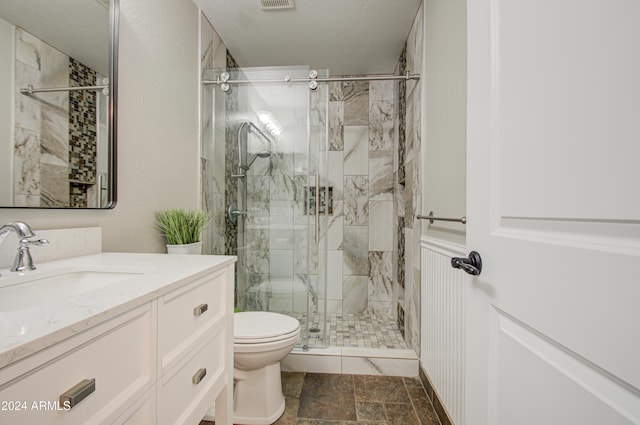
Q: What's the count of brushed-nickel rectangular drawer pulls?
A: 3